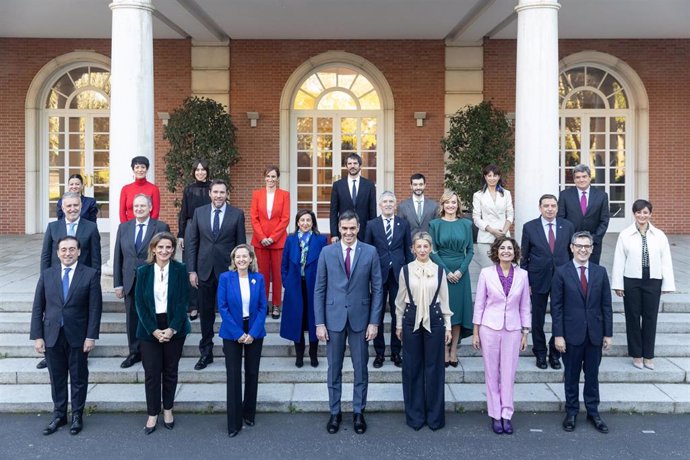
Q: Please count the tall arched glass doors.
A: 3